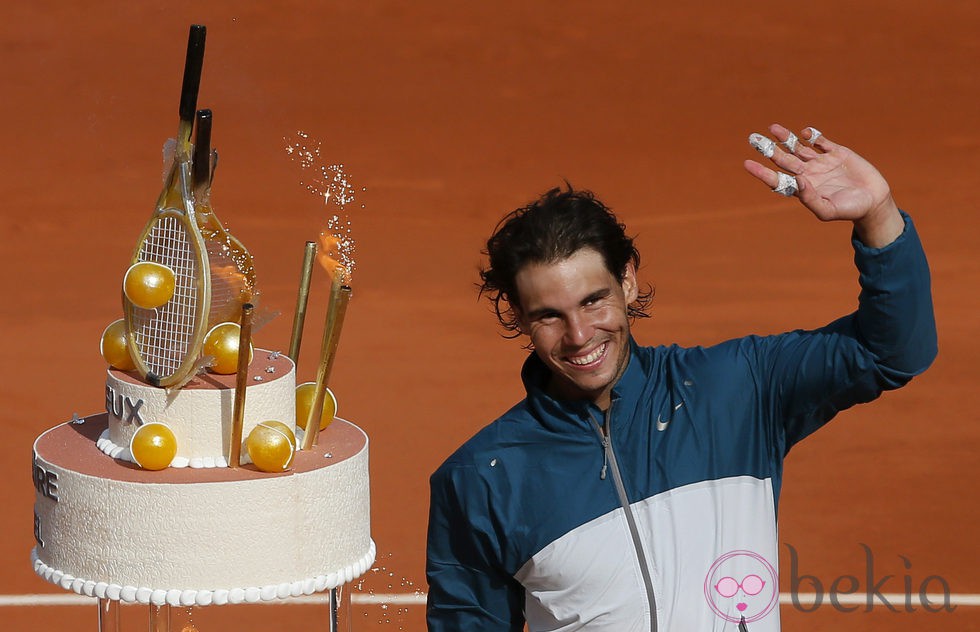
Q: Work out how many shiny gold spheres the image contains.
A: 6